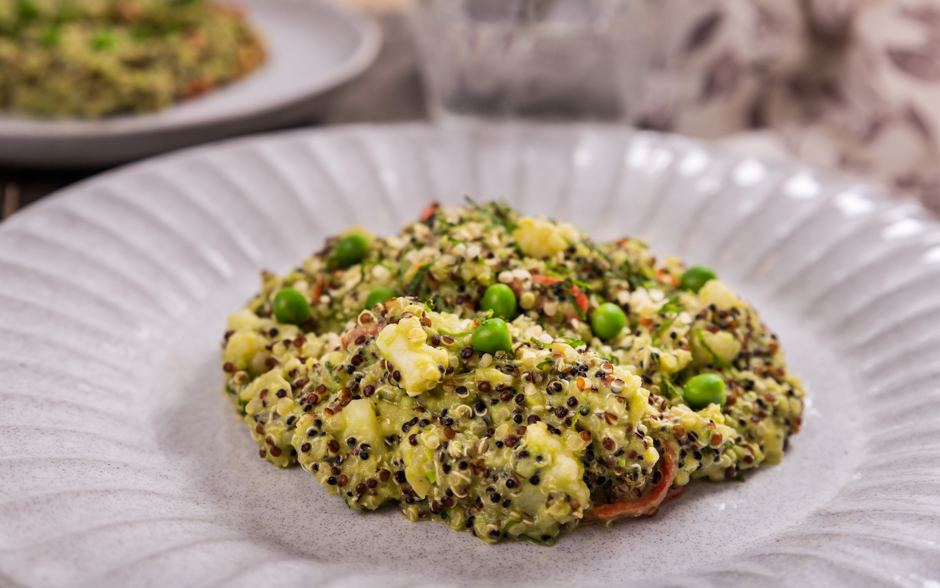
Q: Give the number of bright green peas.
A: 8